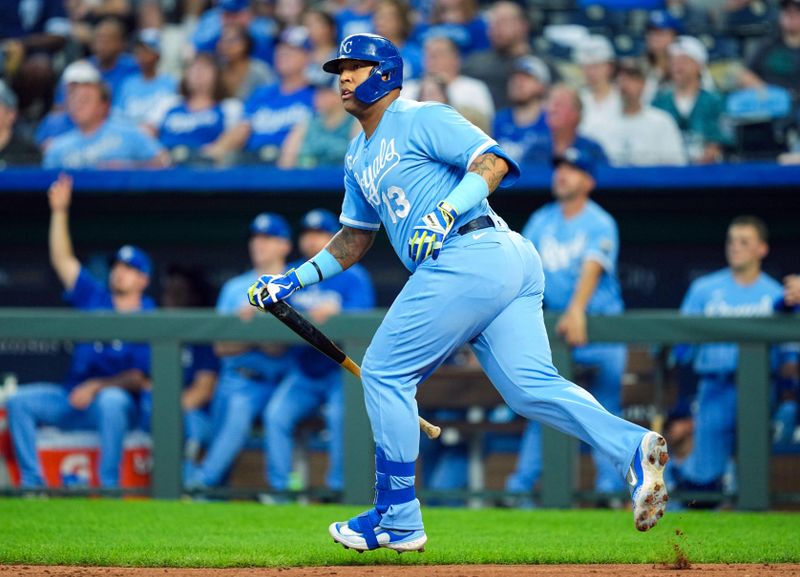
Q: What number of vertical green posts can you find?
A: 4